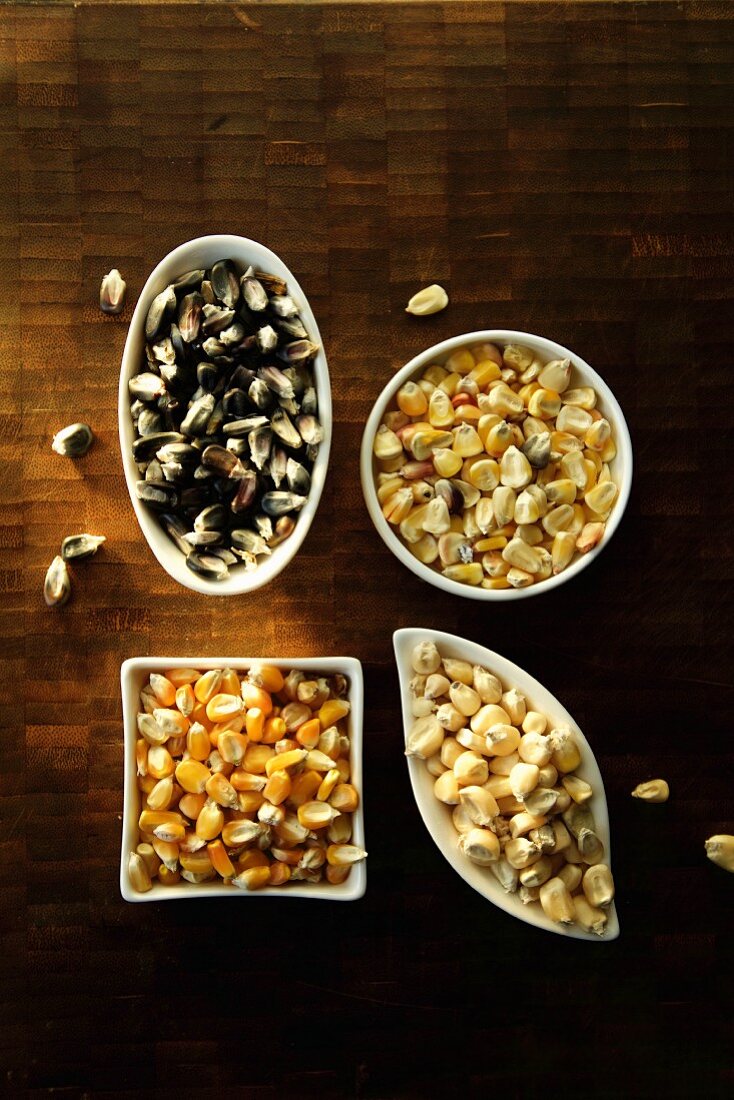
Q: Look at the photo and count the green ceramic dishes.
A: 0